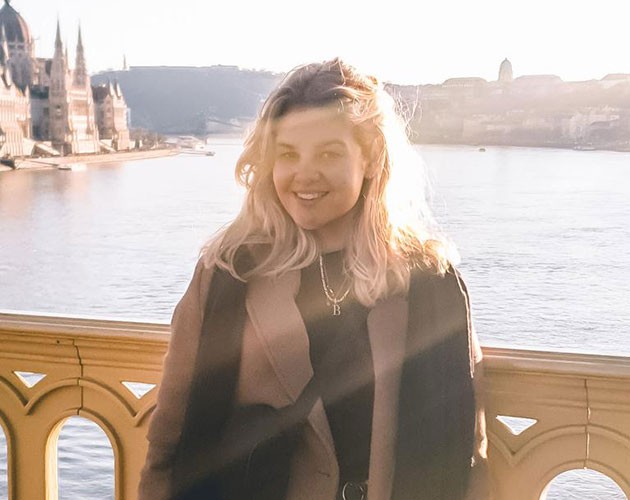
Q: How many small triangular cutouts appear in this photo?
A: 3